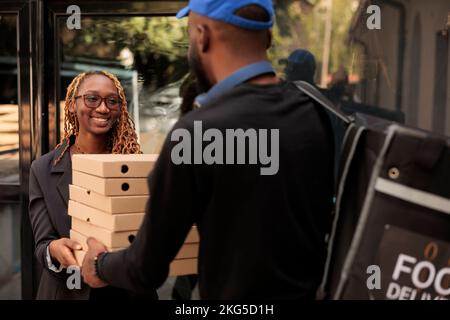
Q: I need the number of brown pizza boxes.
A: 7